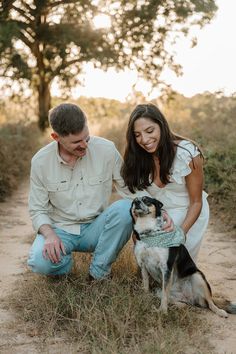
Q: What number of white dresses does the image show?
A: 1